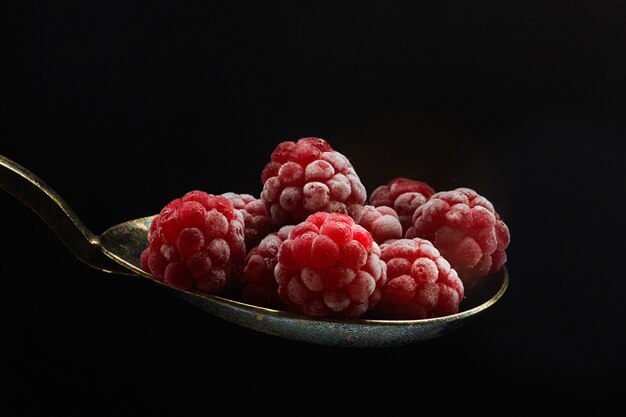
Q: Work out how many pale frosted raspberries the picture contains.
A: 9